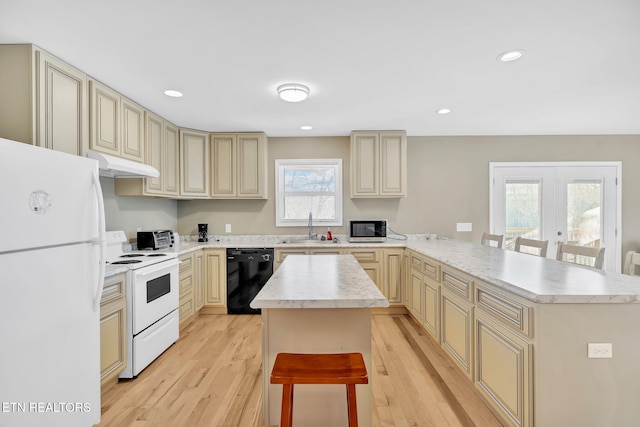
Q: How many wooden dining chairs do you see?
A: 4